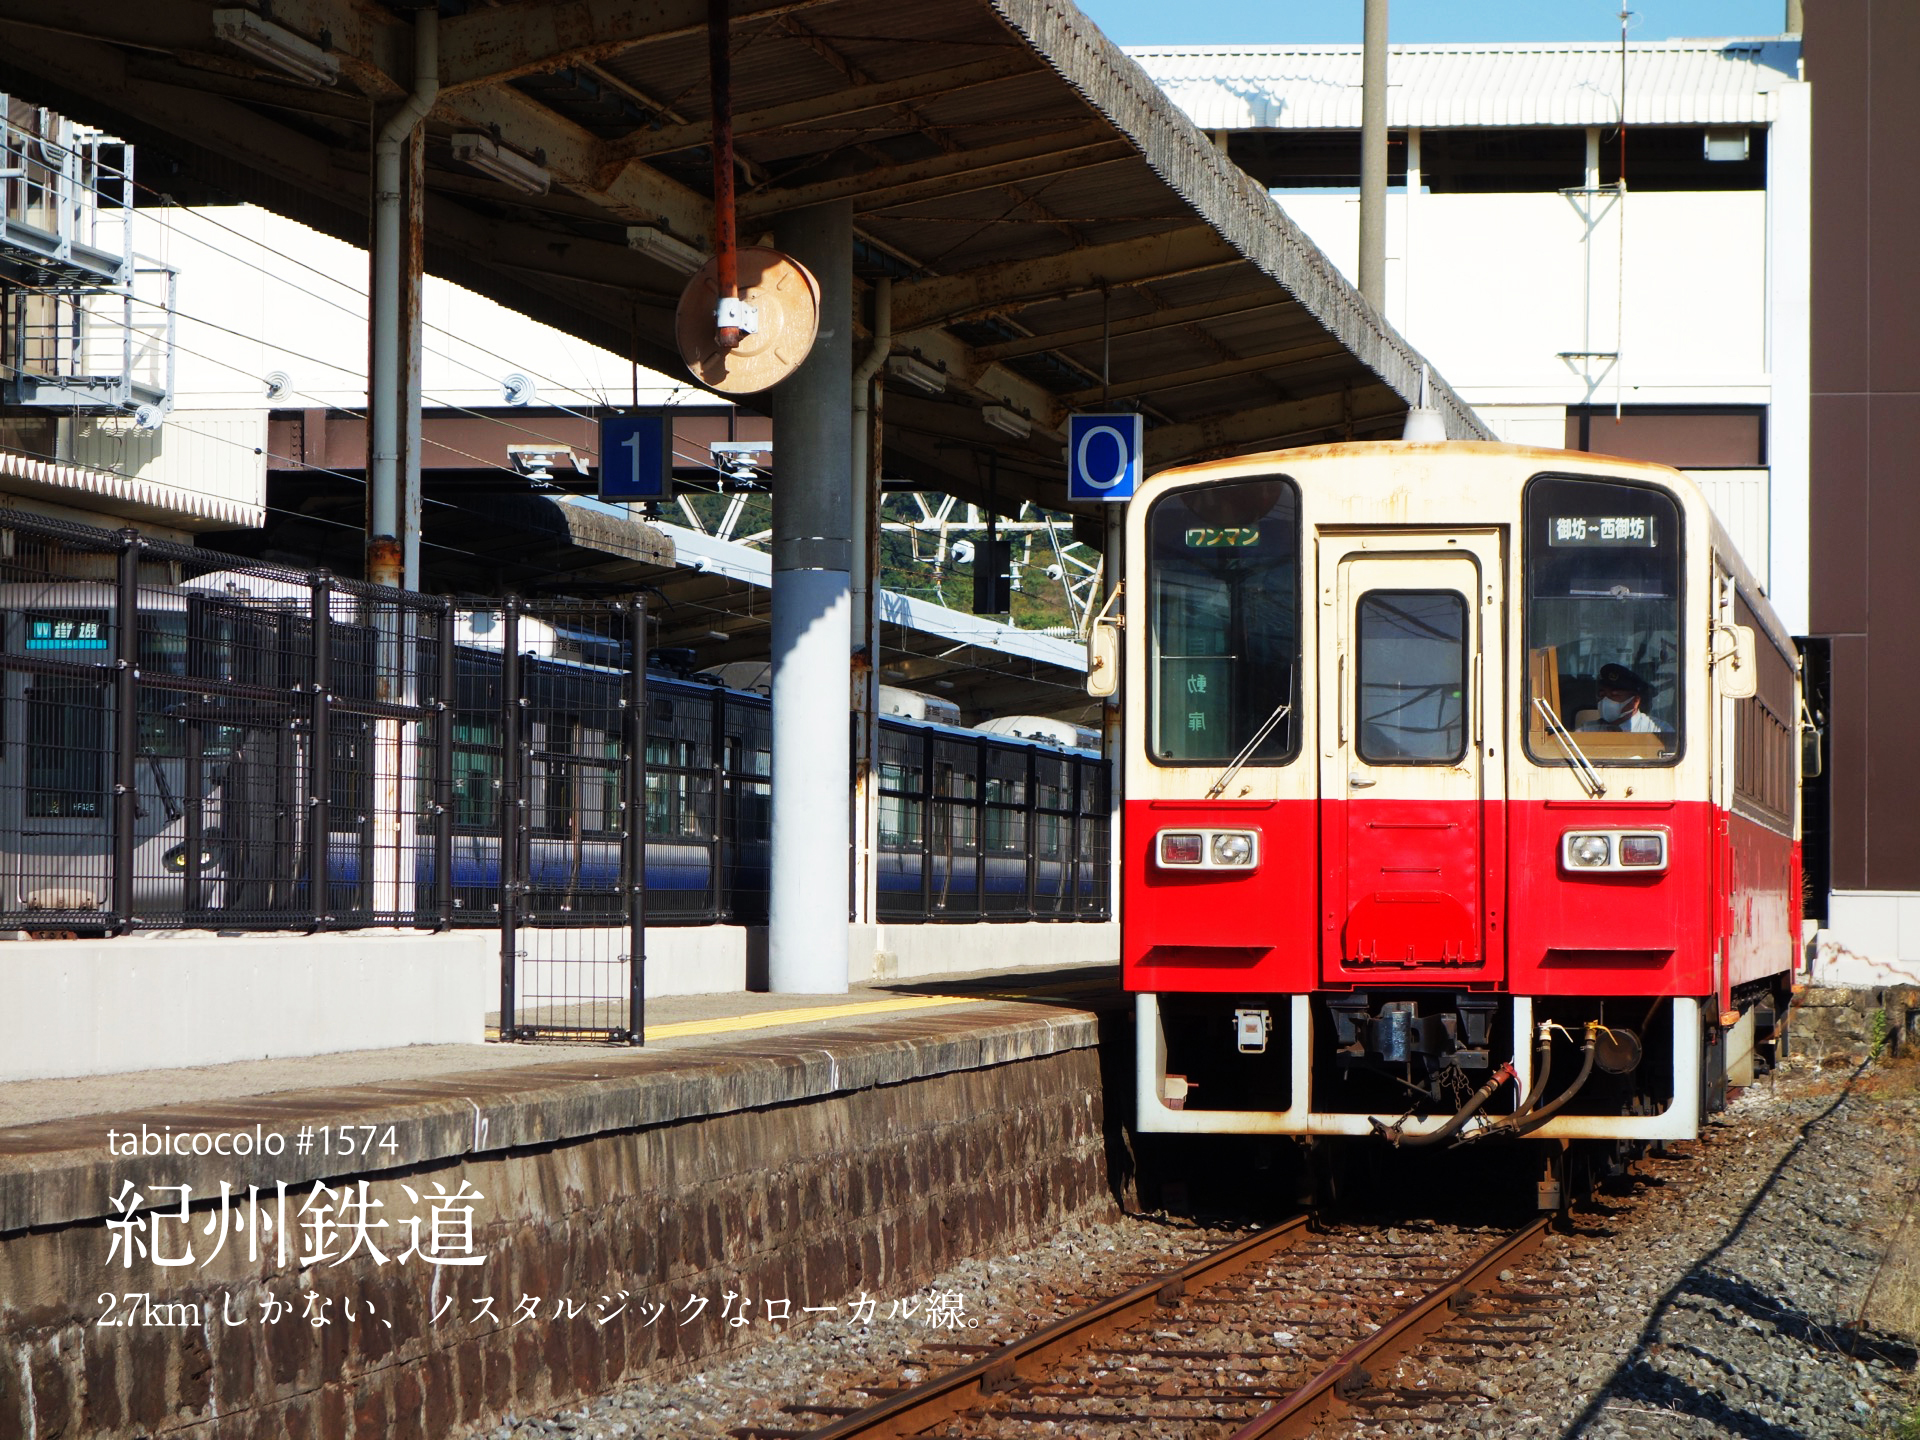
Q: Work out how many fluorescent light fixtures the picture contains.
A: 5